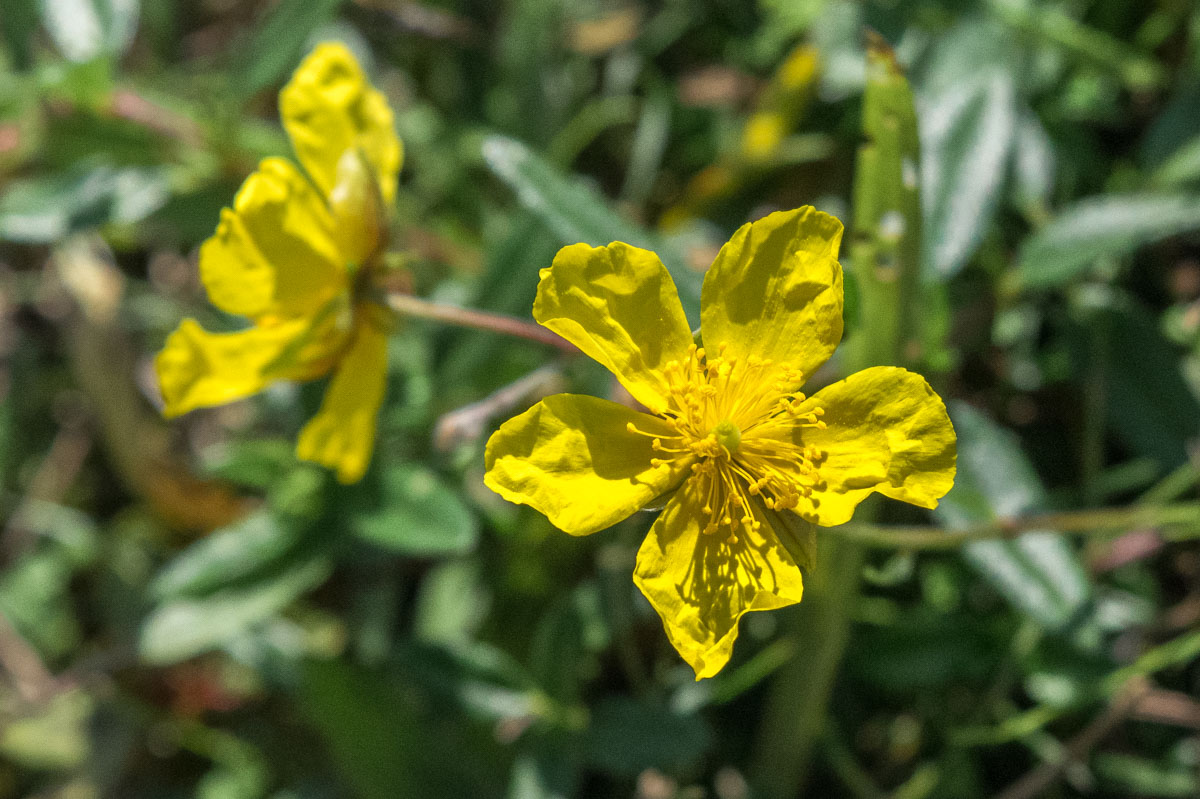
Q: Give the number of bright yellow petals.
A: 10